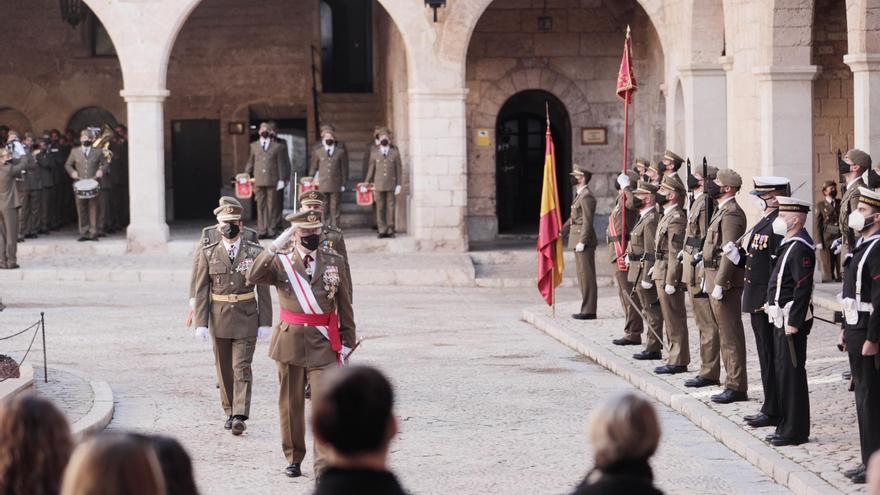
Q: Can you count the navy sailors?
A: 3